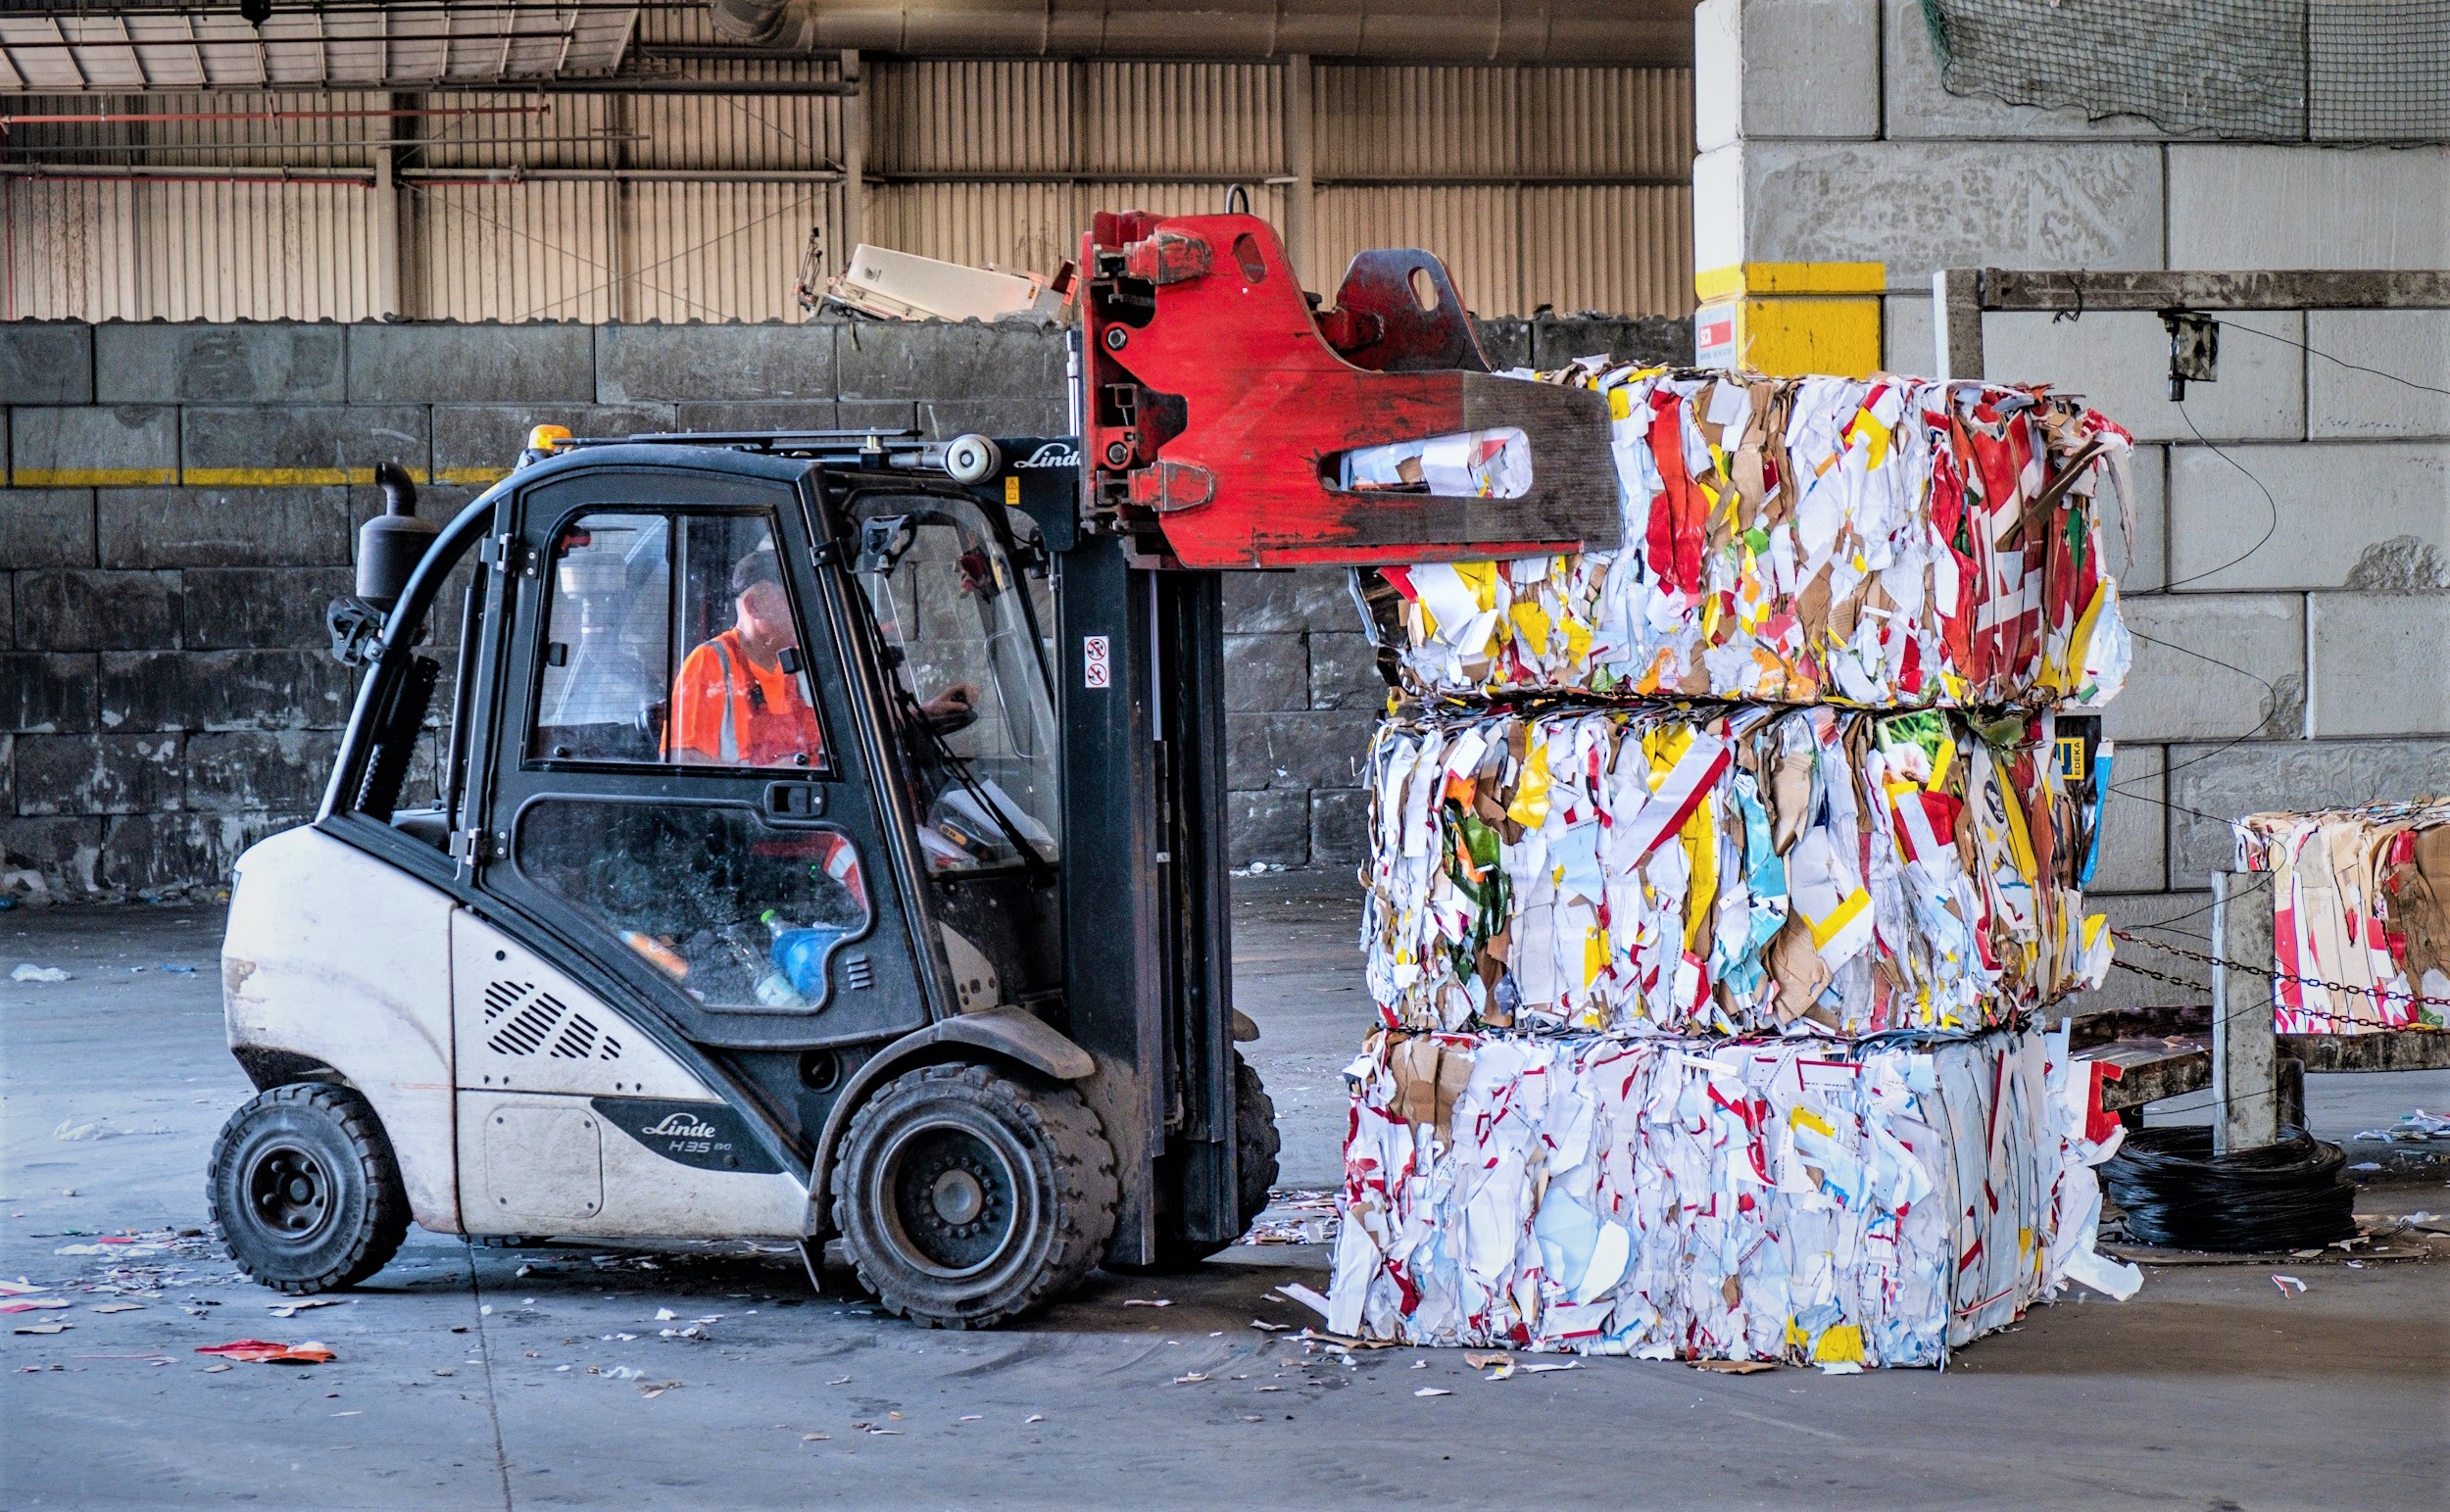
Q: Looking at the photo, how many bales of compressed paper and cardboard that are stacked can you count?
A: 3